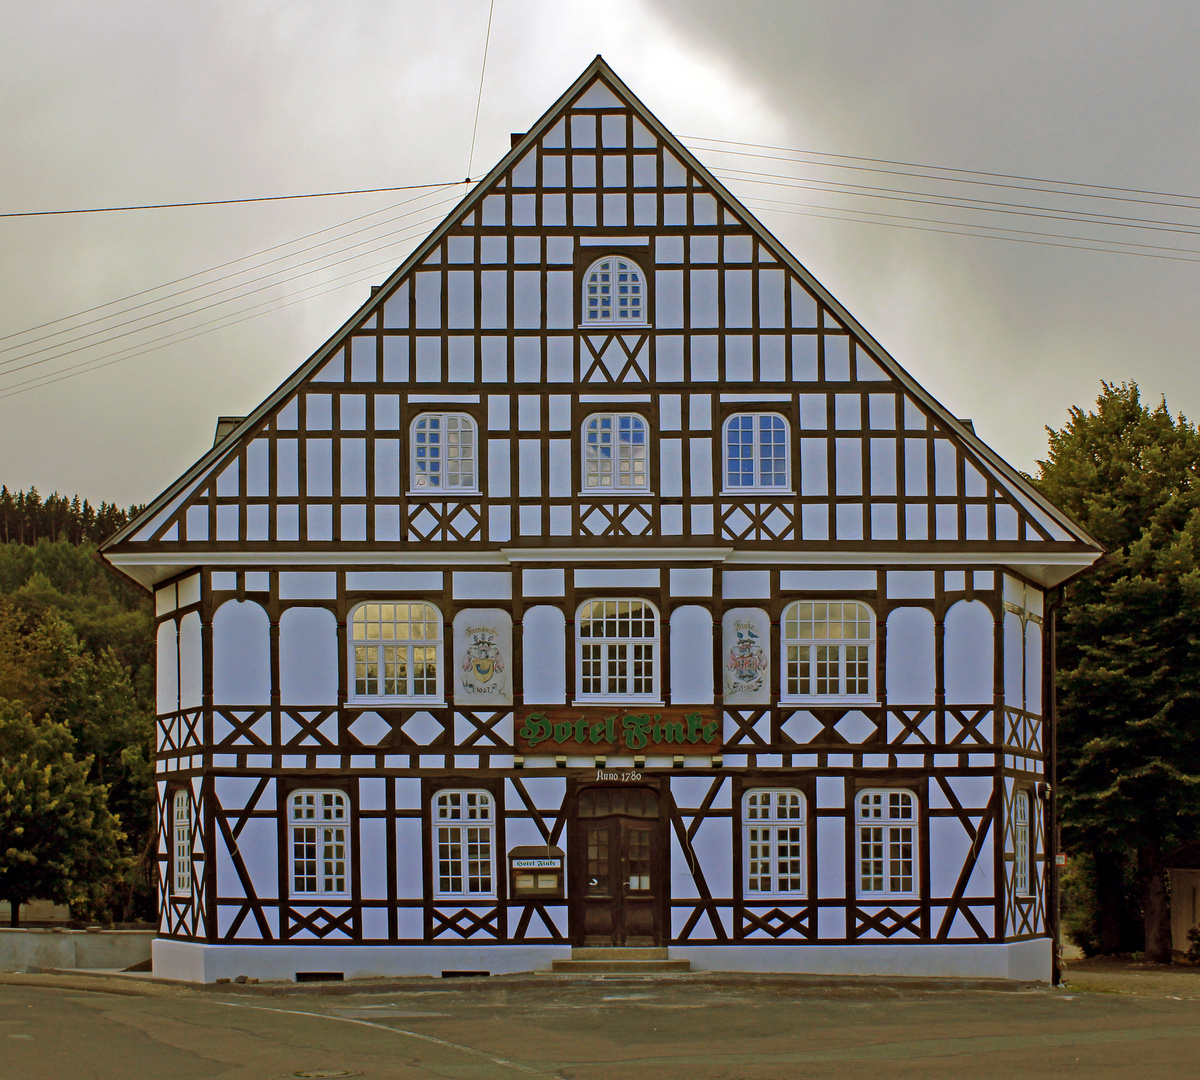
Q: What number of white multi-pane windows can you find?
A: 13